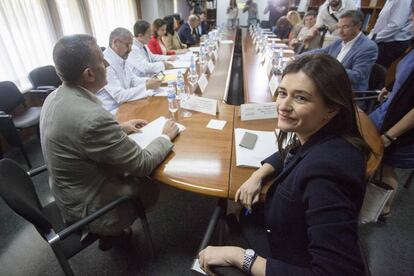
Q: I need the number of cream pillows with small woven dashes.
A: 0